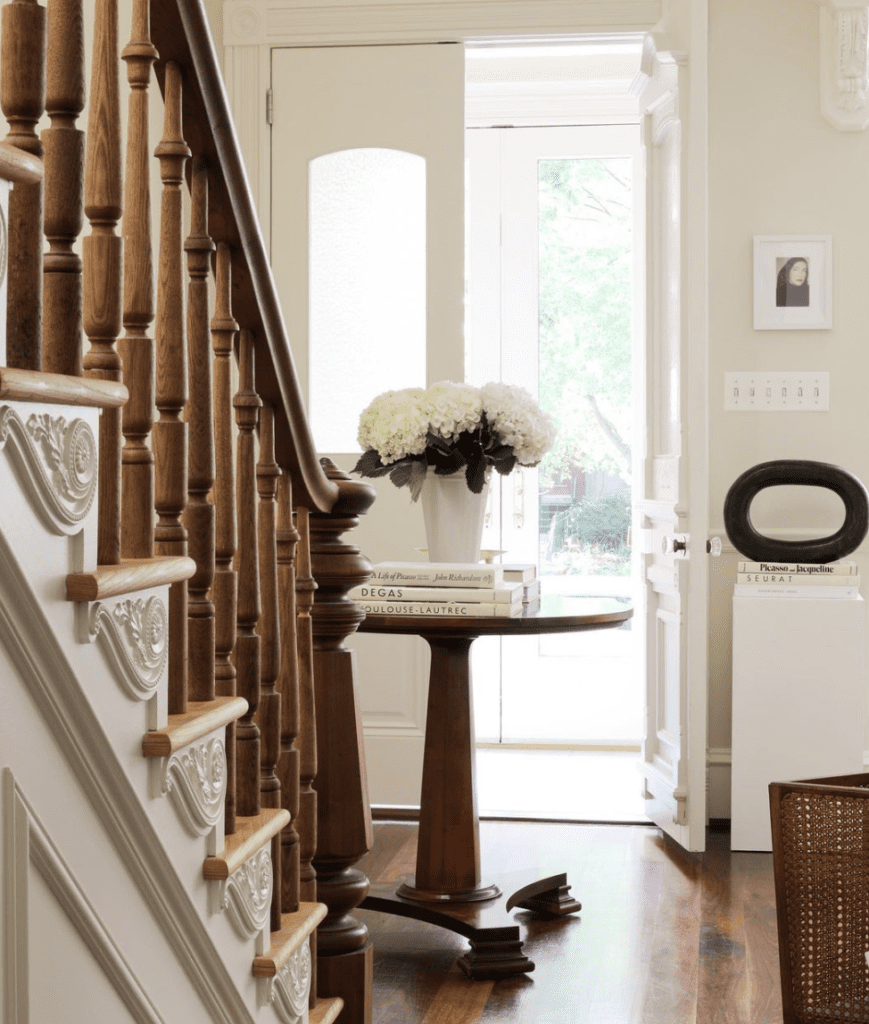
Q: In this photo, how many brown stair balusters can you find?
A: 11